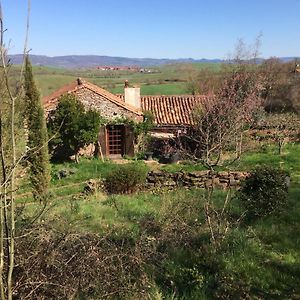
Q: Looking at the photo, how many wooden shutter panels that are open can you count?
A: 2